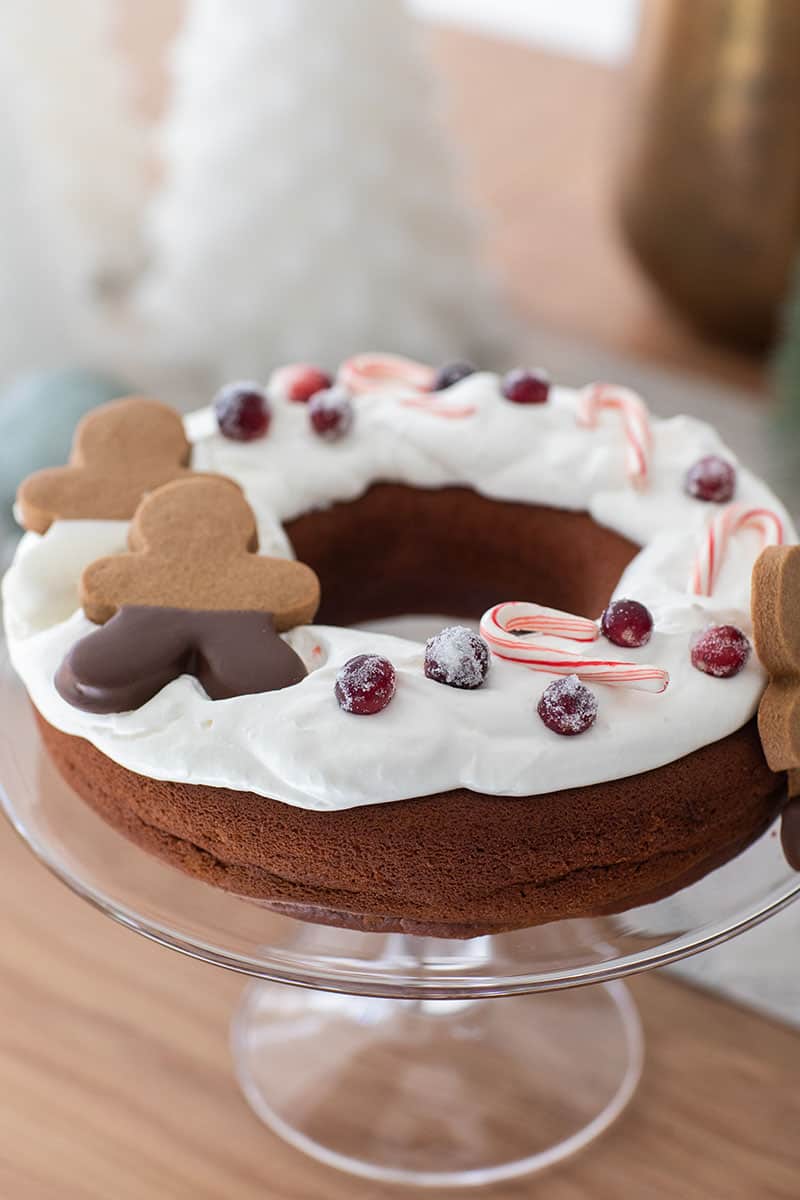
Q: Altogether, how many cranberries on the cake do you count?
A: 11